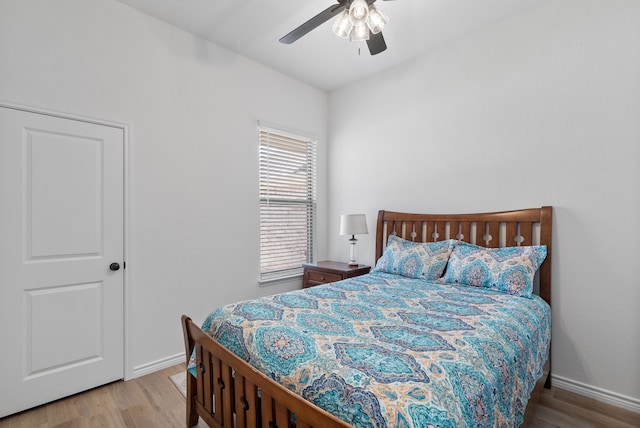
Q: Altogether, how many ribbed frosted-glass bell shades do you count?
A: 4